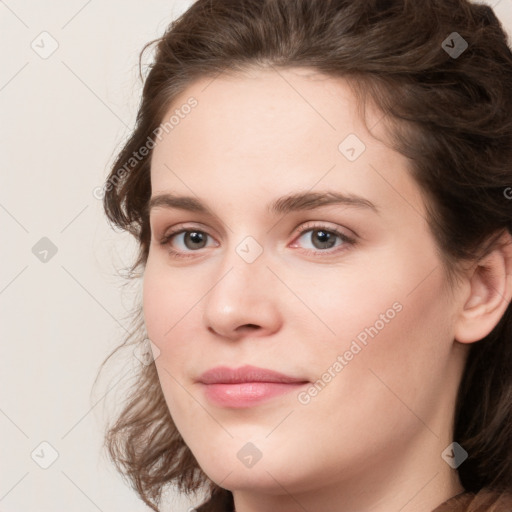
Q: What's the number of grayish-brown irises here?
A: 2